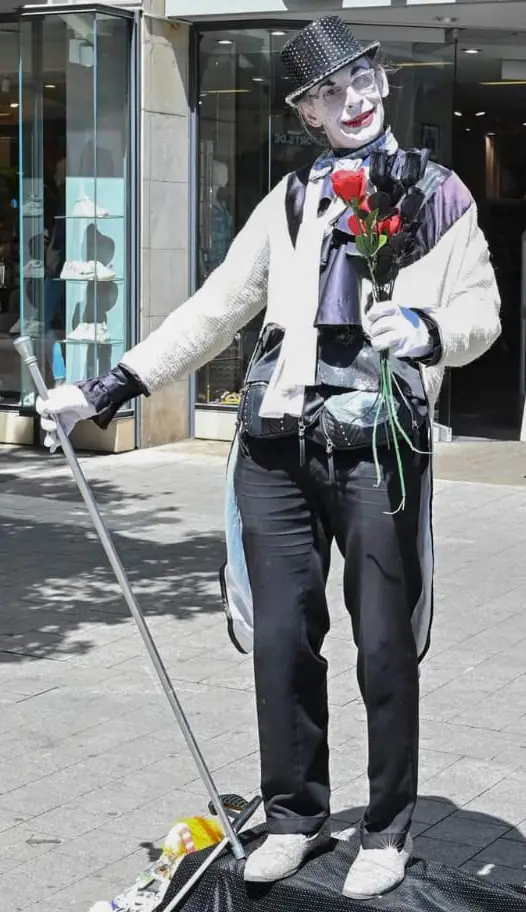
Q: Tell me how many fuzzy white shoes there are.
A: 2